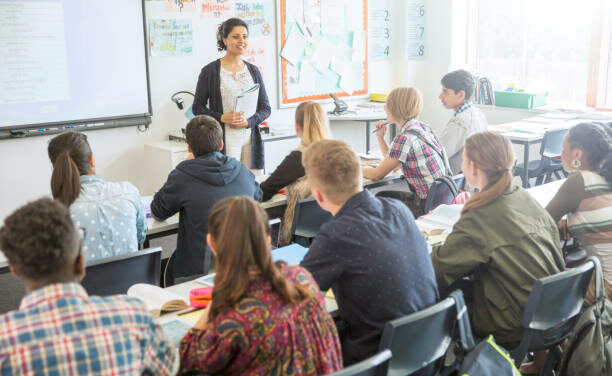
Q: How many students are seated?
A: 10